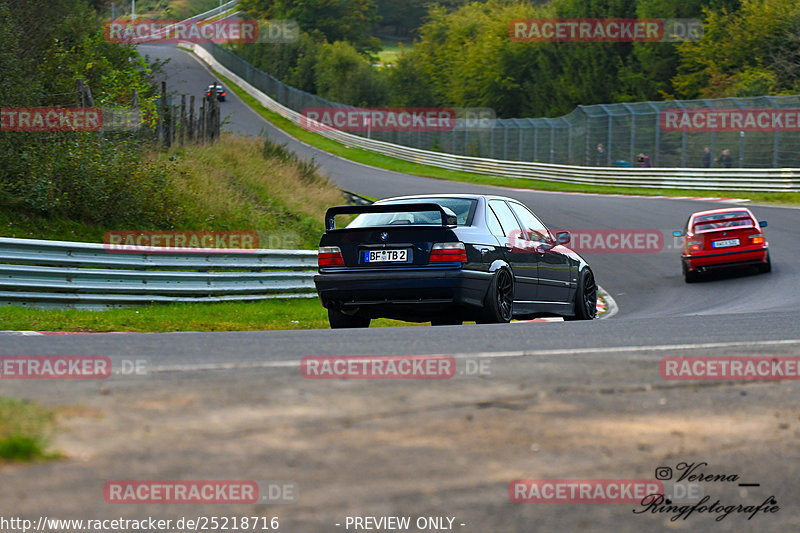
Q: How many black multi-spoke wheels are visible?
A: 2